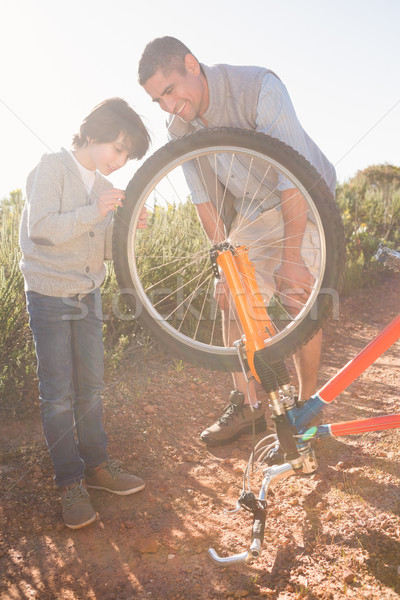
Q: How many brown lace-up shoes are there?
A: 3